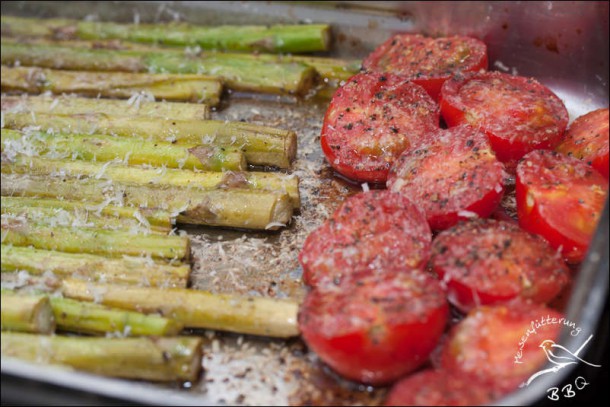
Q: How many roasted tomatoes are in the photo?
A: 11